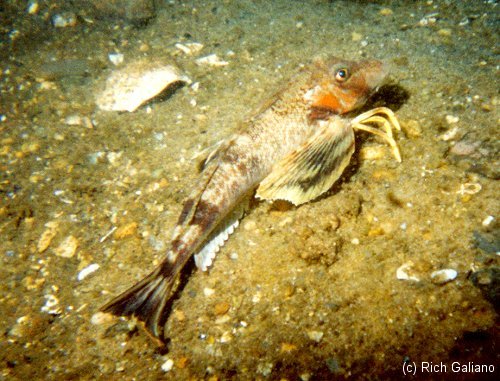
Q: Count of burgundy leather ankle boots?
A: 0